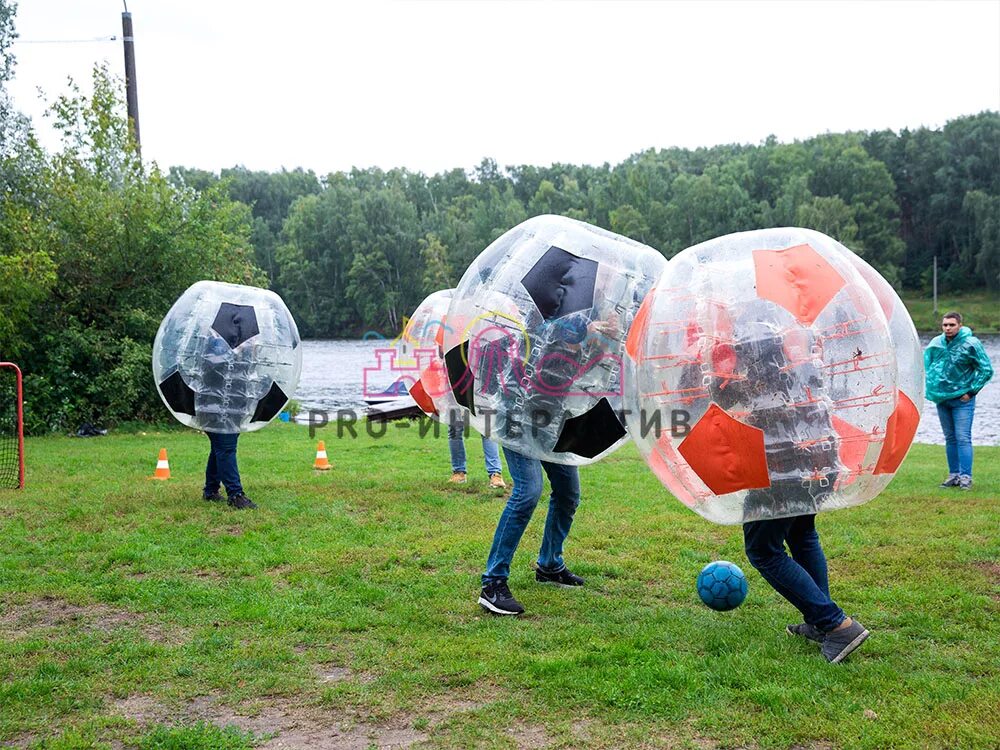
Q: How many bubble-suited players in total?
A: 4